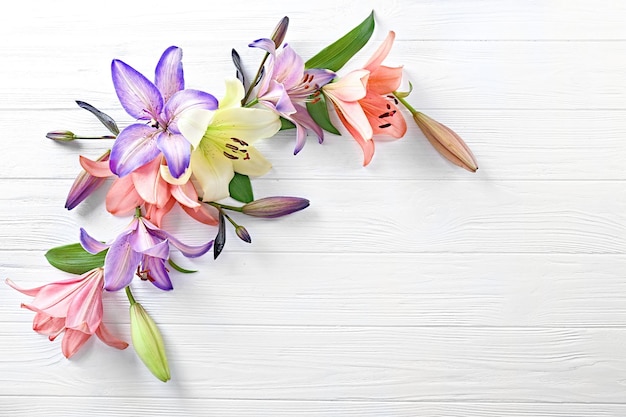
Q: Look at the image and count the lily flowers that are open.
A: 7